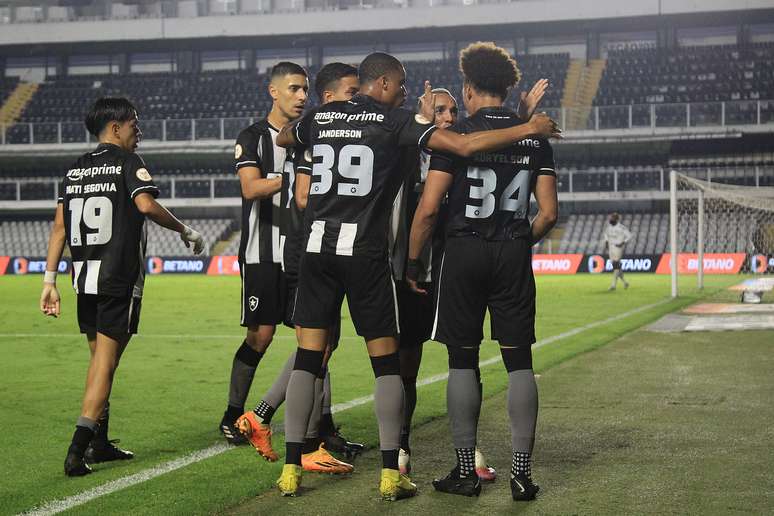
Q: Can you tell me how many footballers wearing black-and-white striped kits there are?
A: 6